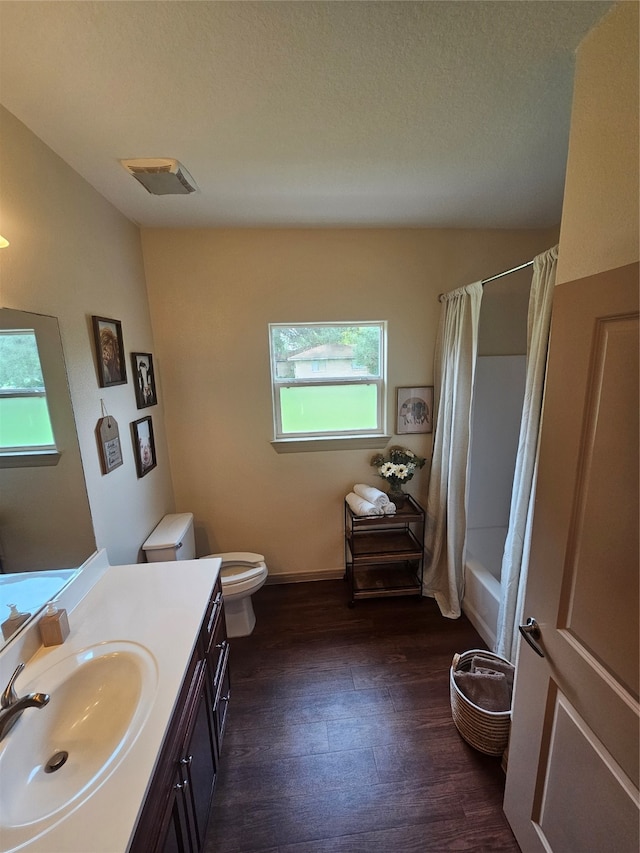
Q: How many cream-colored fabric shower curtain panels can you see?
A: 2